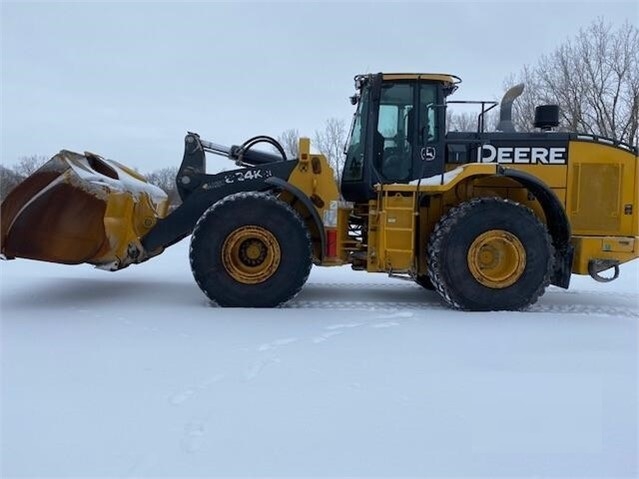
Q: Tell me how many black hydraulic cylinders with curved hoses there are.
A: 1